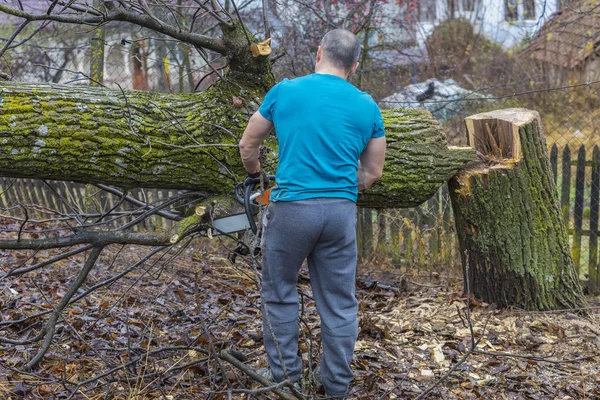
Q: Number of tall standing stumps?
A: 1